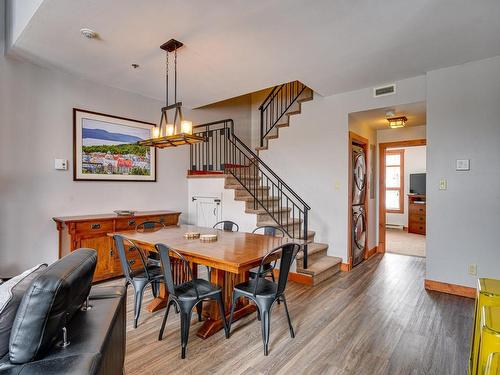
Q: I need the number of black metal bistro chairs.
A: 6